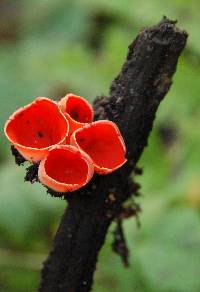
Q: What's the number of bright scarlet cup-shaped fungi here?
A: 4